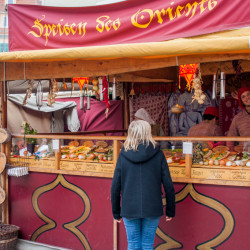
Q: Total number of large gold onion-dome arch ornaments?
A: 2